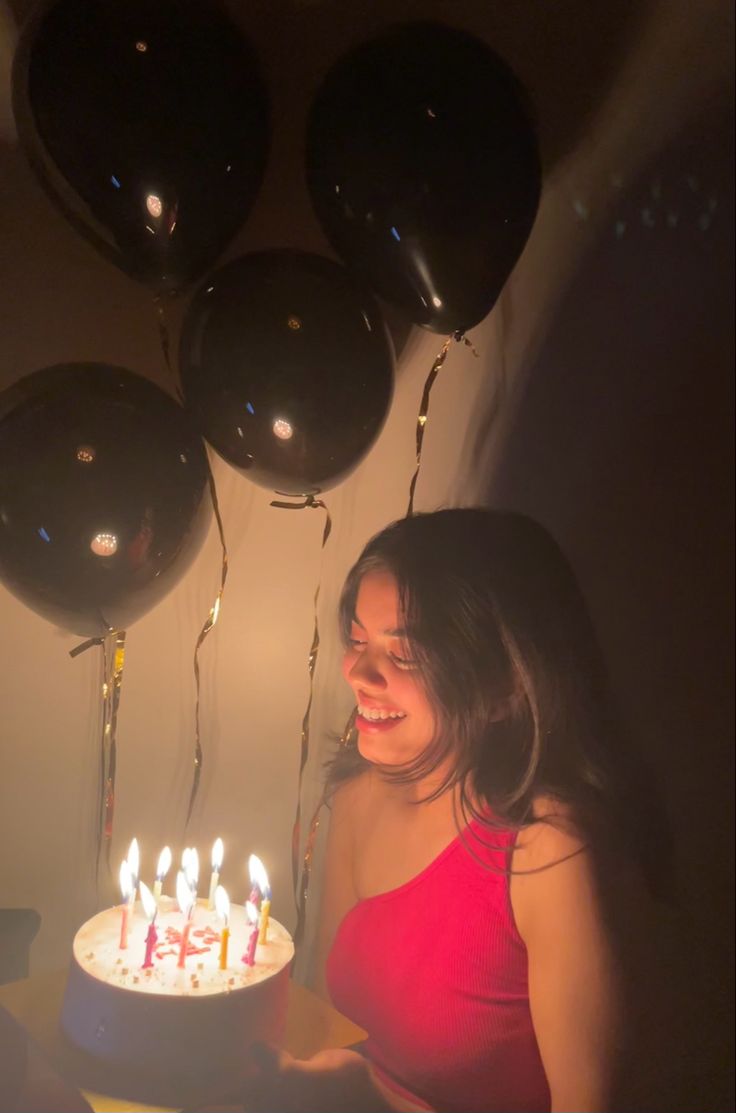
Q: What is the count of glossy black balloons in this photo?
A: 4